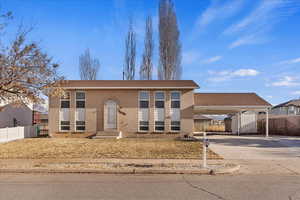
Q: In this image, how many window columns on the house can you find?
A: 5